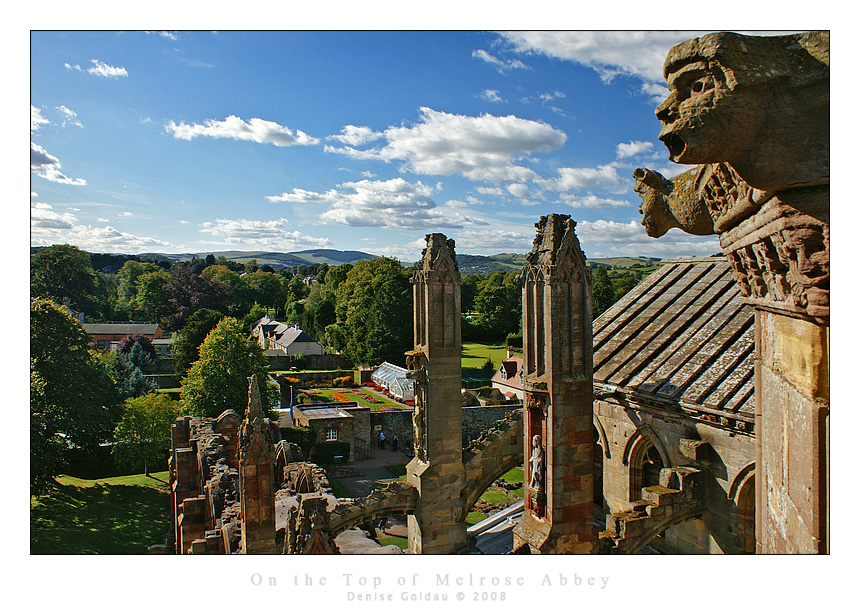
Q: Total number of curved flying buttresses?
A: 3